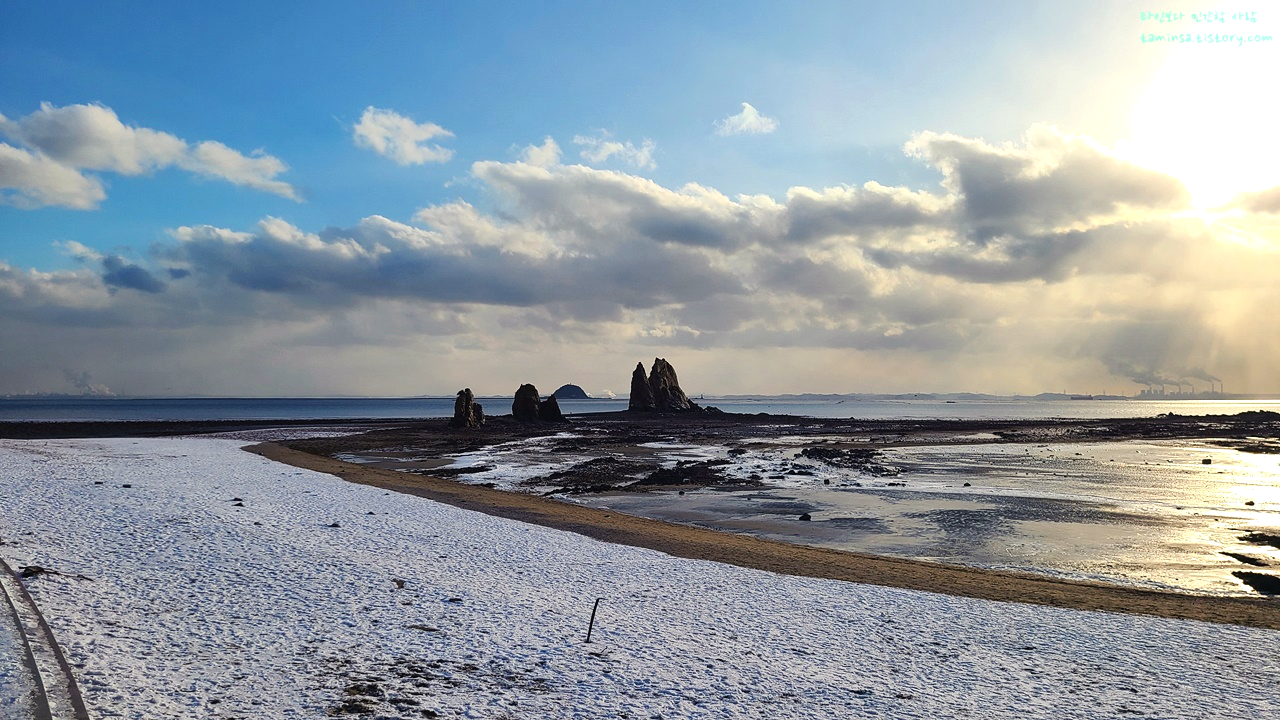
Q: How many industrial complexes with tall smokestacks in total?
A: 1